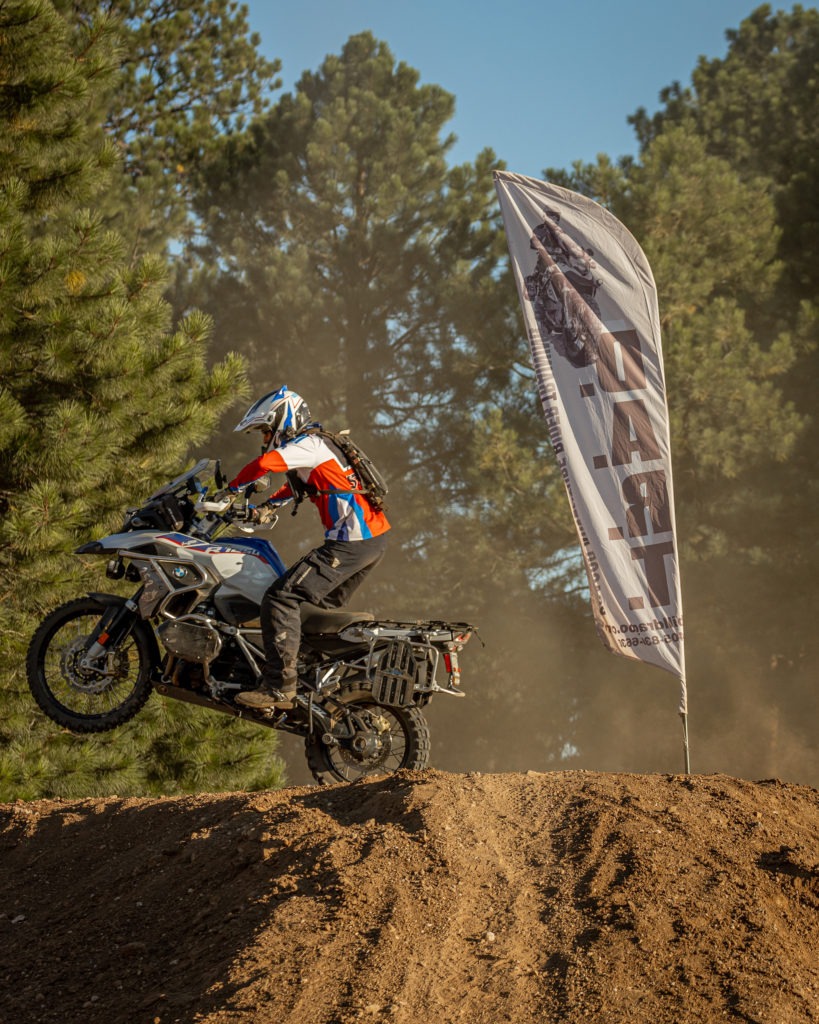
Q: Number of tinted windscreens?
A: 1